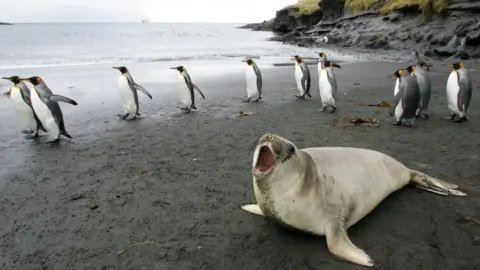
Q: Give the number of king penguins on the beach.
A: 11